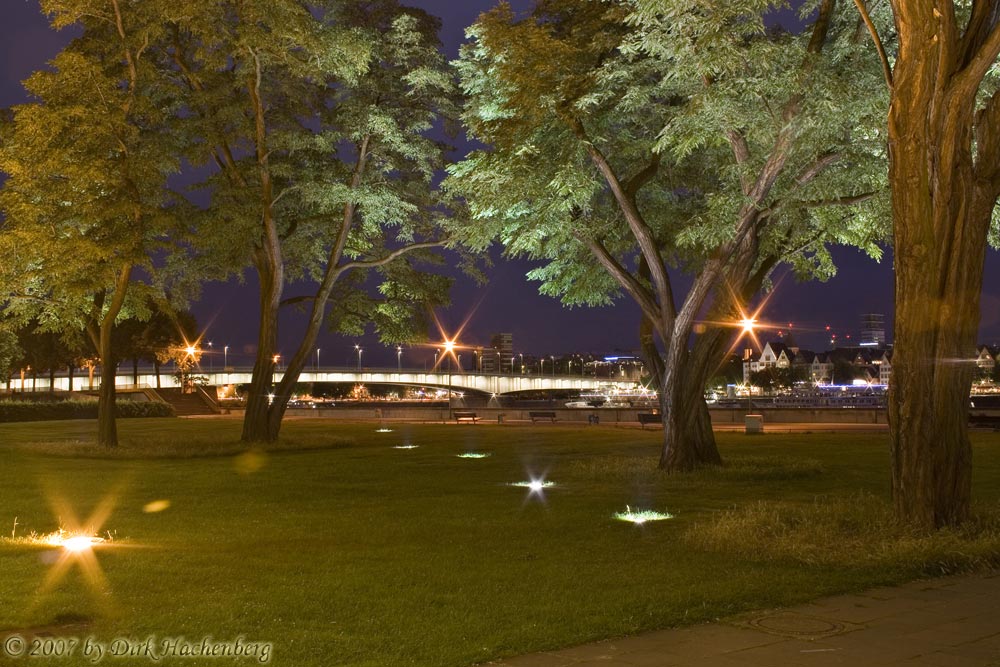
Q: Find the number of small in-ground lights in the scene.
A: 6